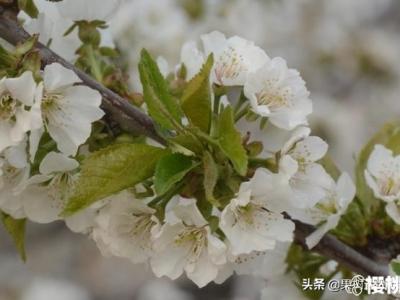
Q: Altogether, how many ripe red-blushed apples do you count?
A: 0